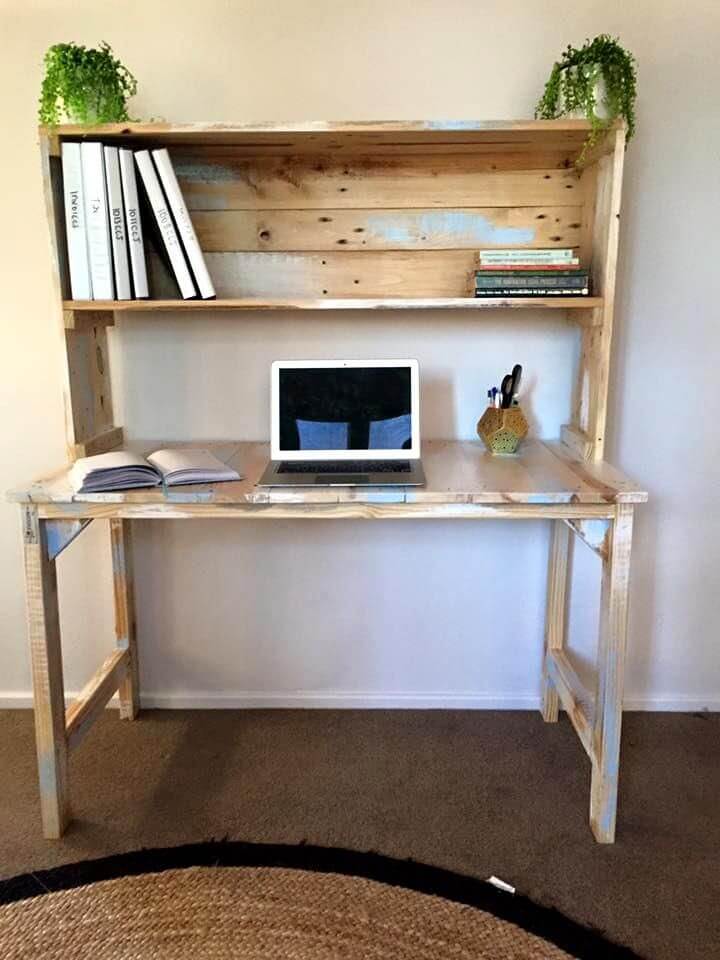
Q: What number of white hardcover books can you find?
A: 6